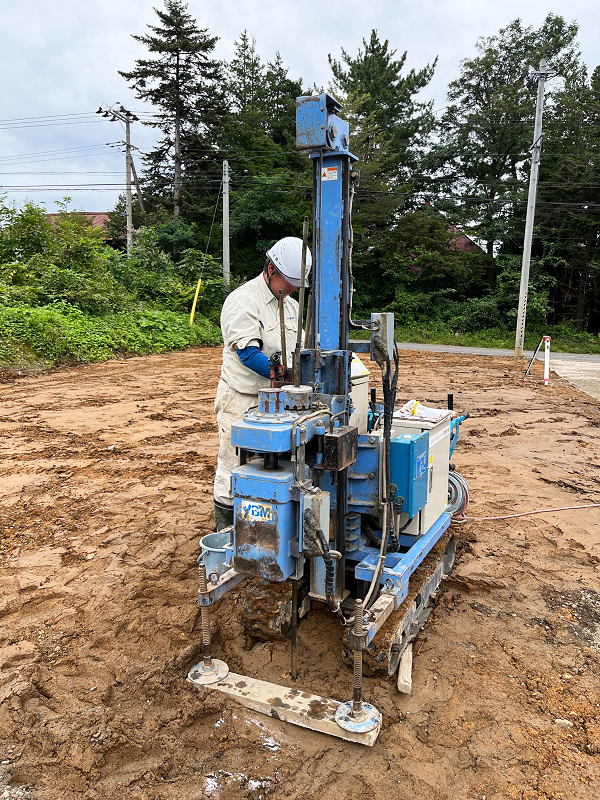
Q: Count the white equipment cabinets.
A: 2